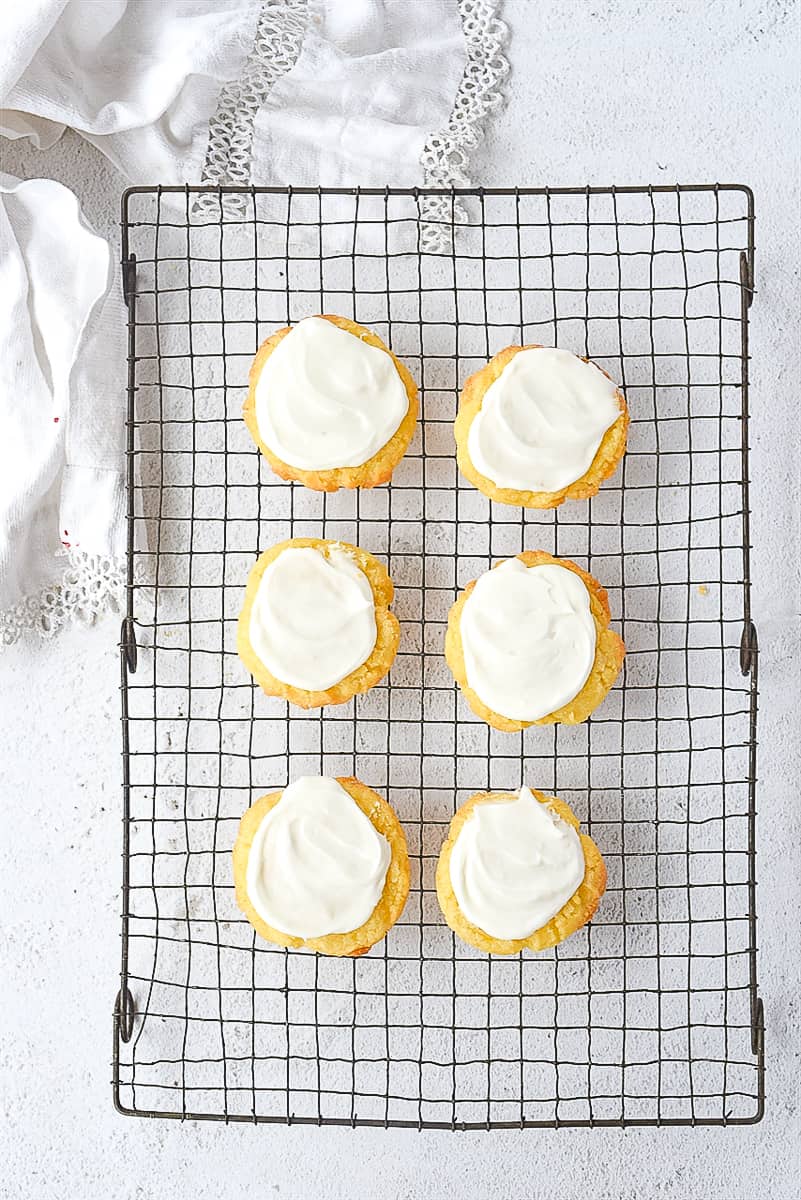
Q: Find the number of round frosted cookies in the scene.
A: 6